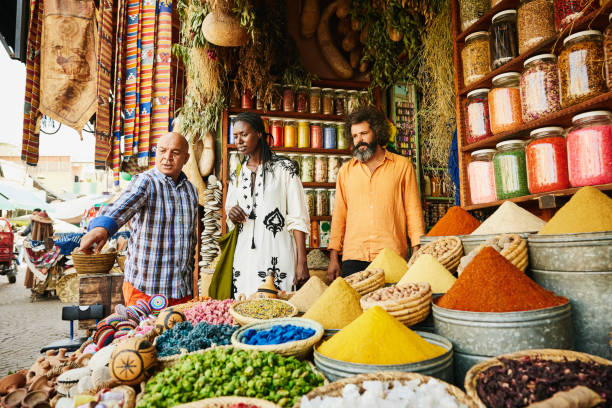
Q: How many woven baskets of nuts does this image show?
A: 4